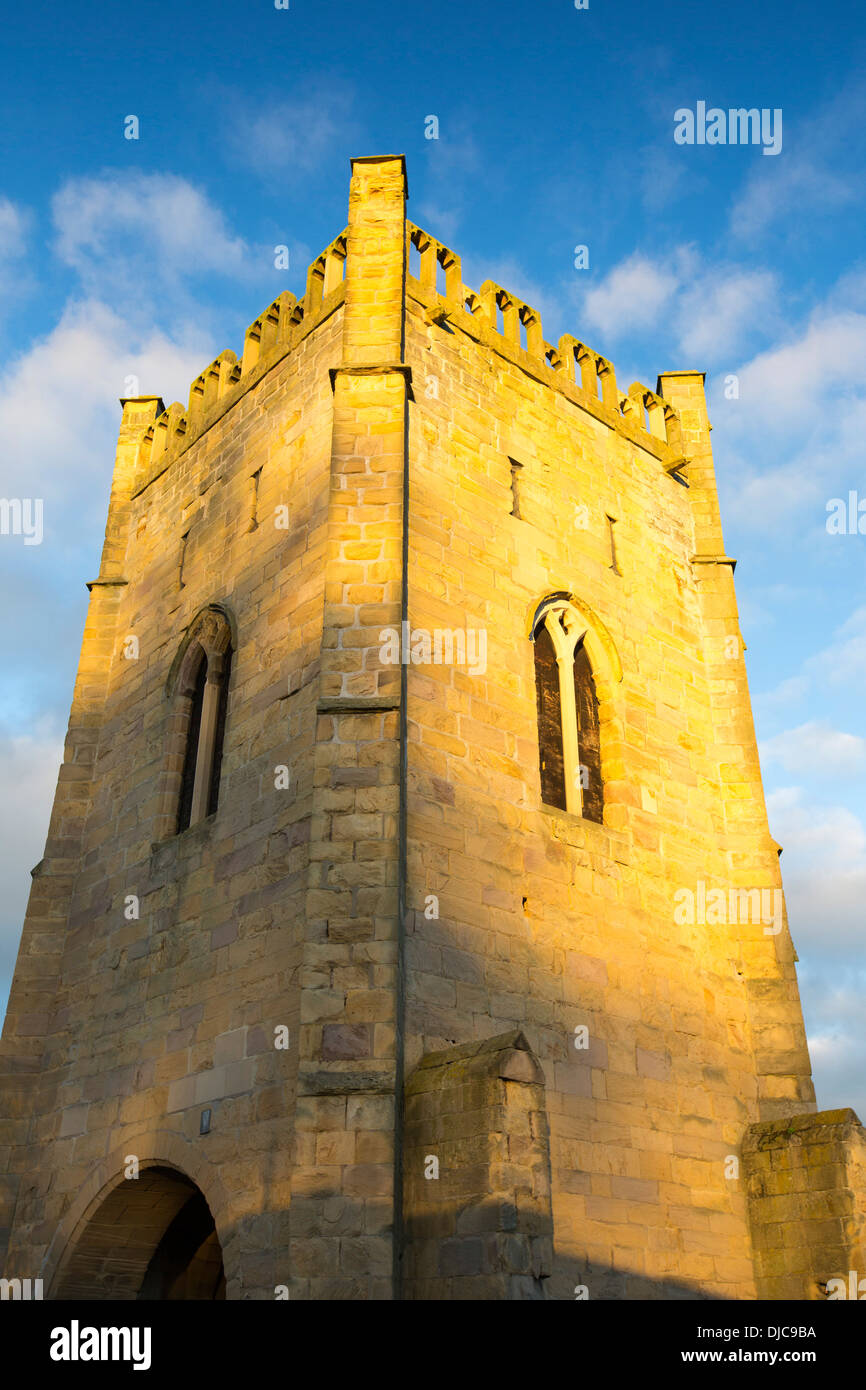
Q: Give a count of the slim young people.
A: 0